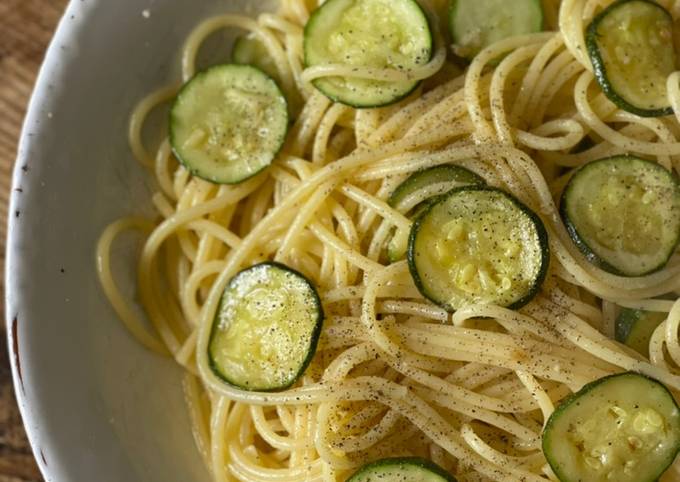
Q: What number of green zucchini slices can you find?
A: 12